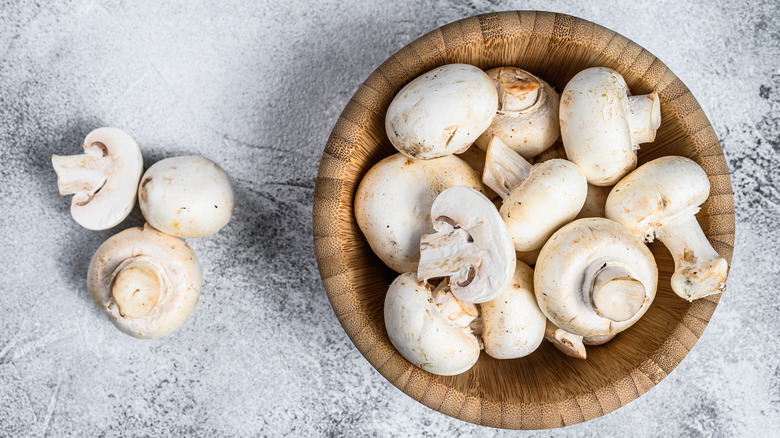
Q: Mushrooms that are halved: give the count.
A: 2